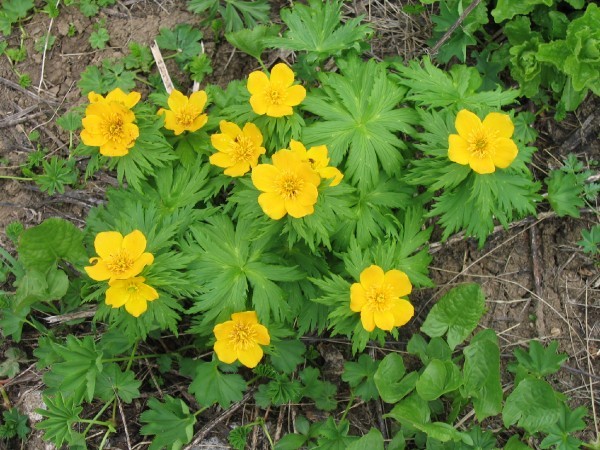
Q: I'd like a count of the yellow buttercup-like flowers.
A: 12